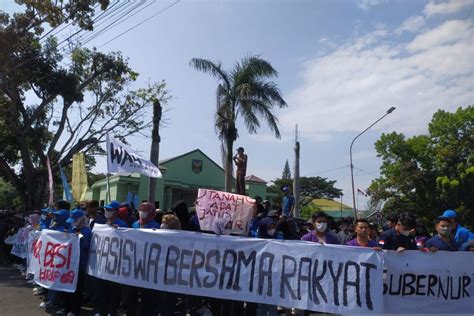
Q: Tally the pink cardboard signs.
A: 1